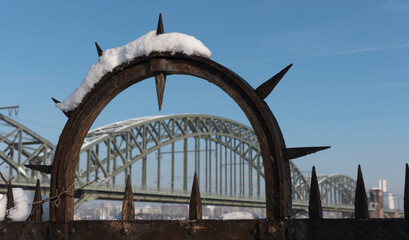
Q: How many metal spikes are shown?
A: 14